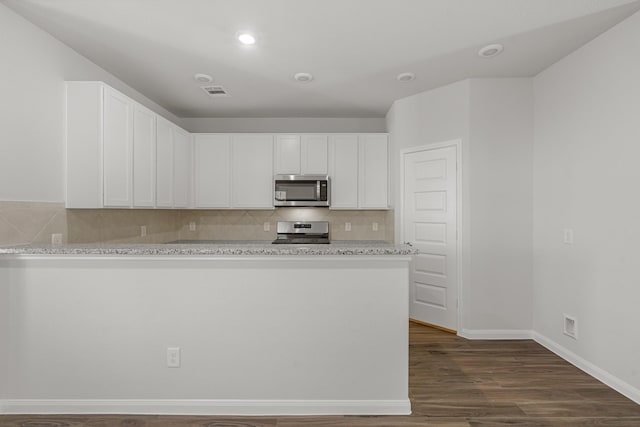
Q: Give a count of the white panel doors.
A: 1